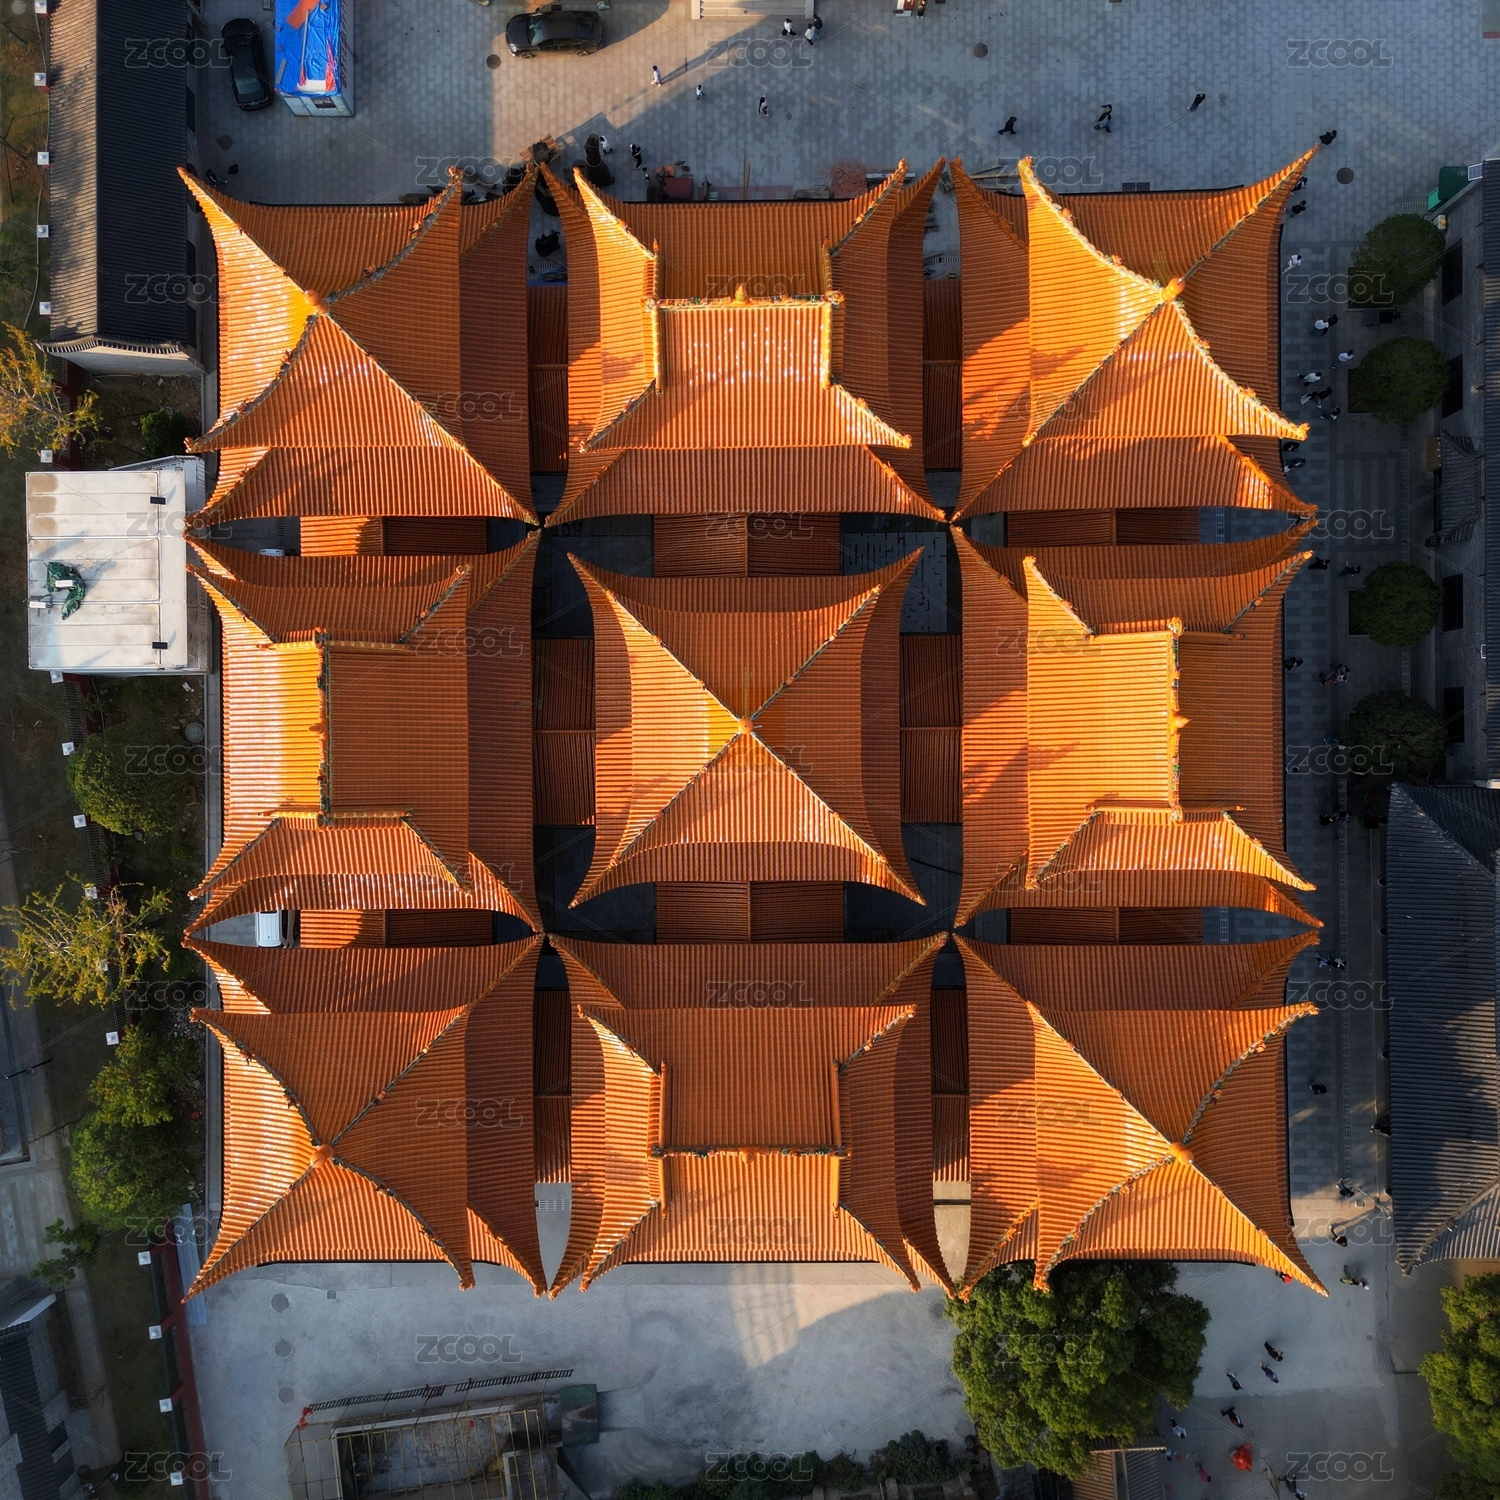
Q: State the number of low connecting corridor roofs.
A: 12